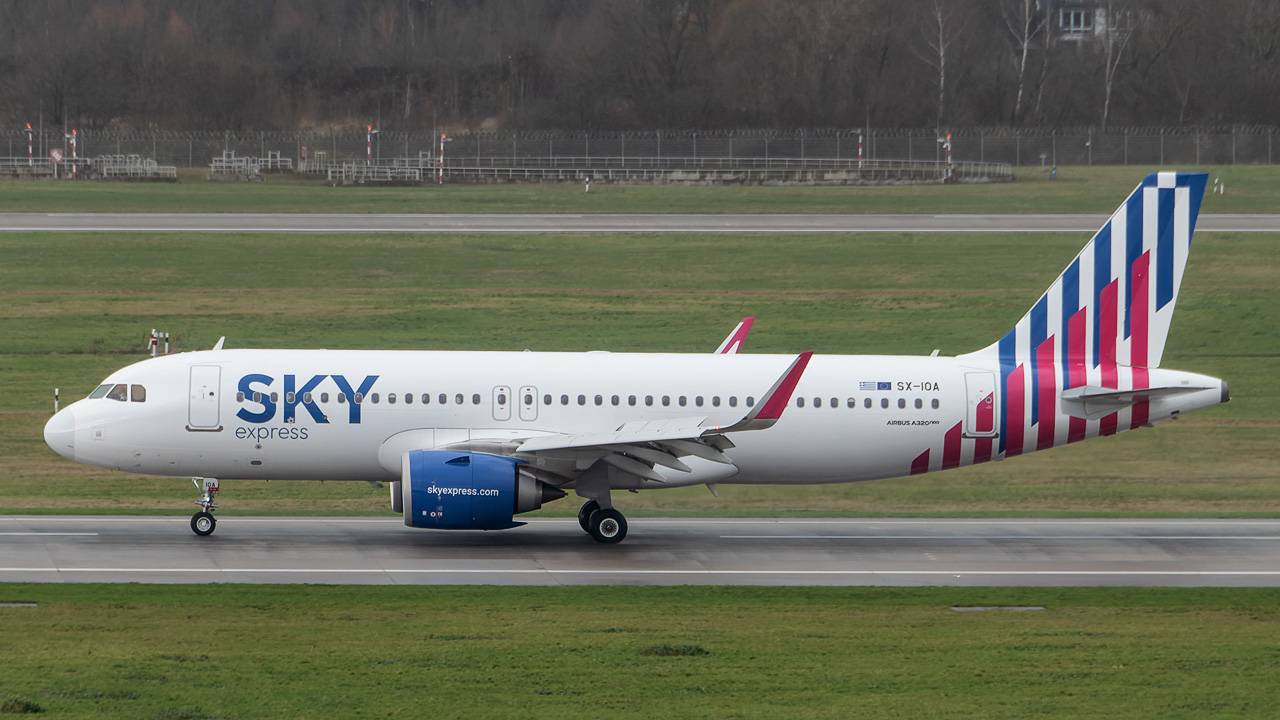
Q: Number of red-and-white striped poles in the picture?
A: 6